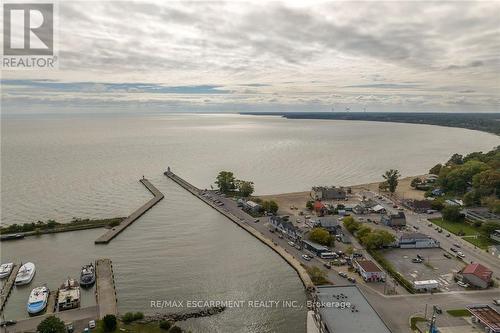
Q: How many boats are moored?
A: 5